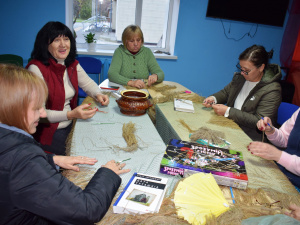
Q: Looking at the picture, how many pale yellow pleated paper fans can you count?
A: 1